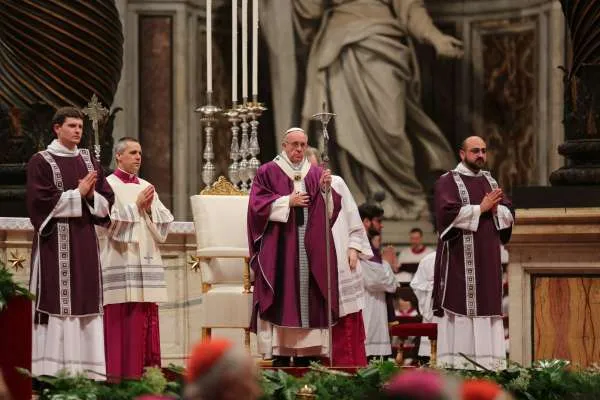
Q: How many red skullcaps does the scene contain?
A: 2